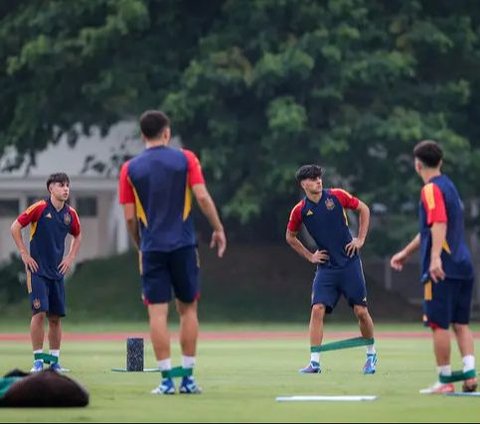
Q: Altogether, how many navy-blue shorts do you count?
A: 4